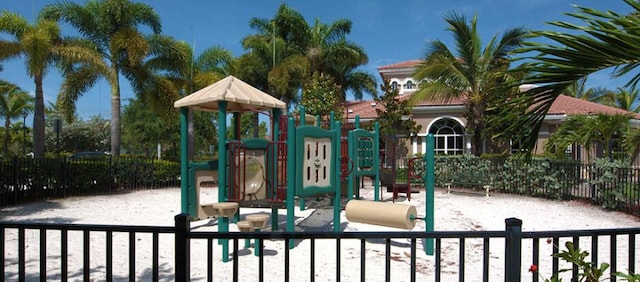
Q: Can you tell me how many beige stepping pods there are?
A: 3